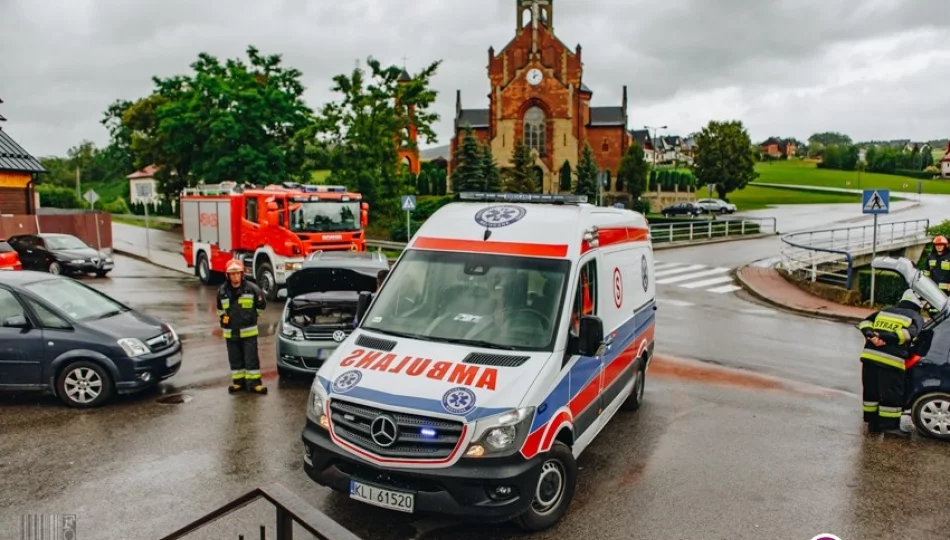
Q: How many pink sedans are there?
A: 0